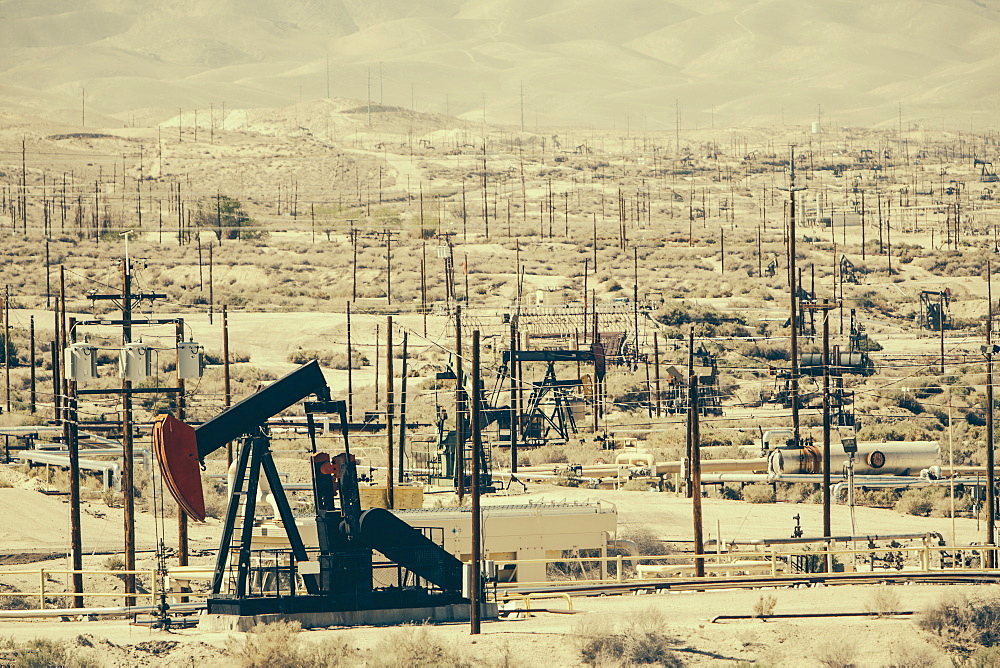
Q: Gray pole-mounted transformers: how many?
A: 3